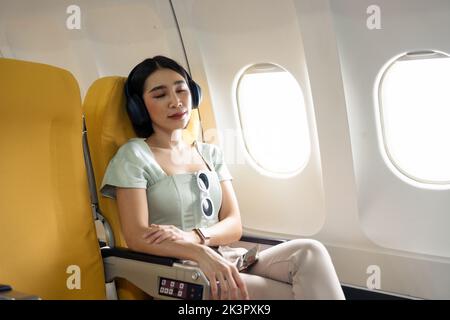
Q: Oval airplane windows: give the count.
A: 2